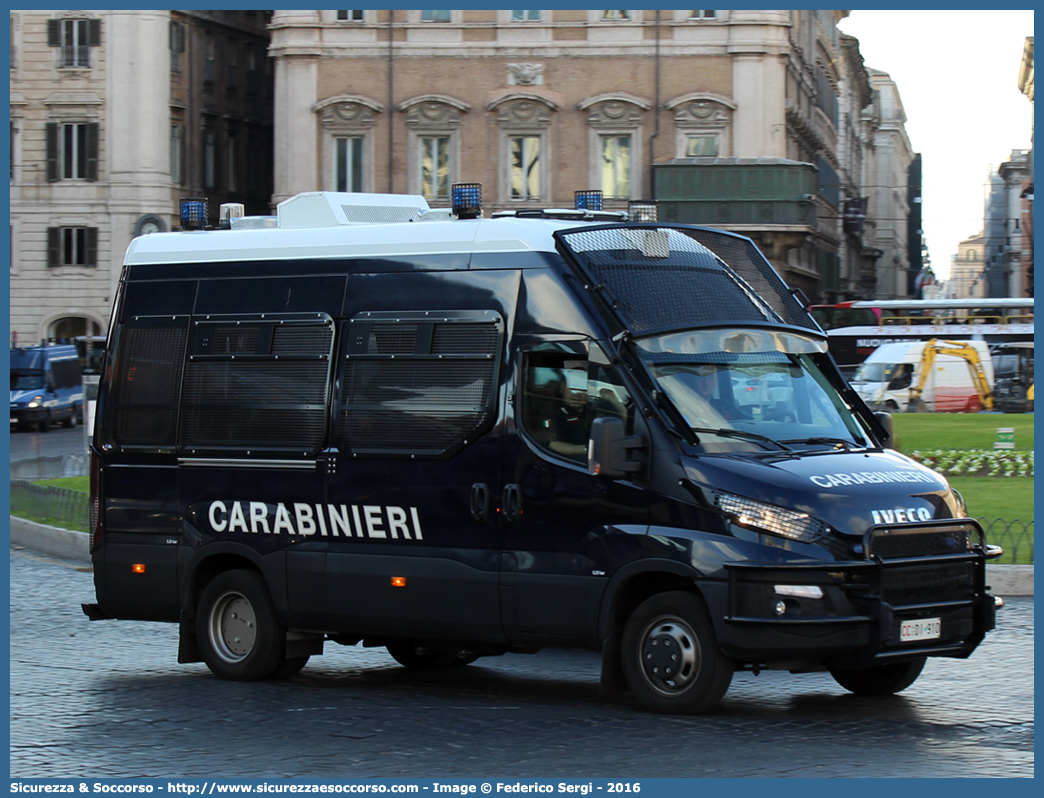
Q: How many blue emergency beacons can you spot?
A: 3